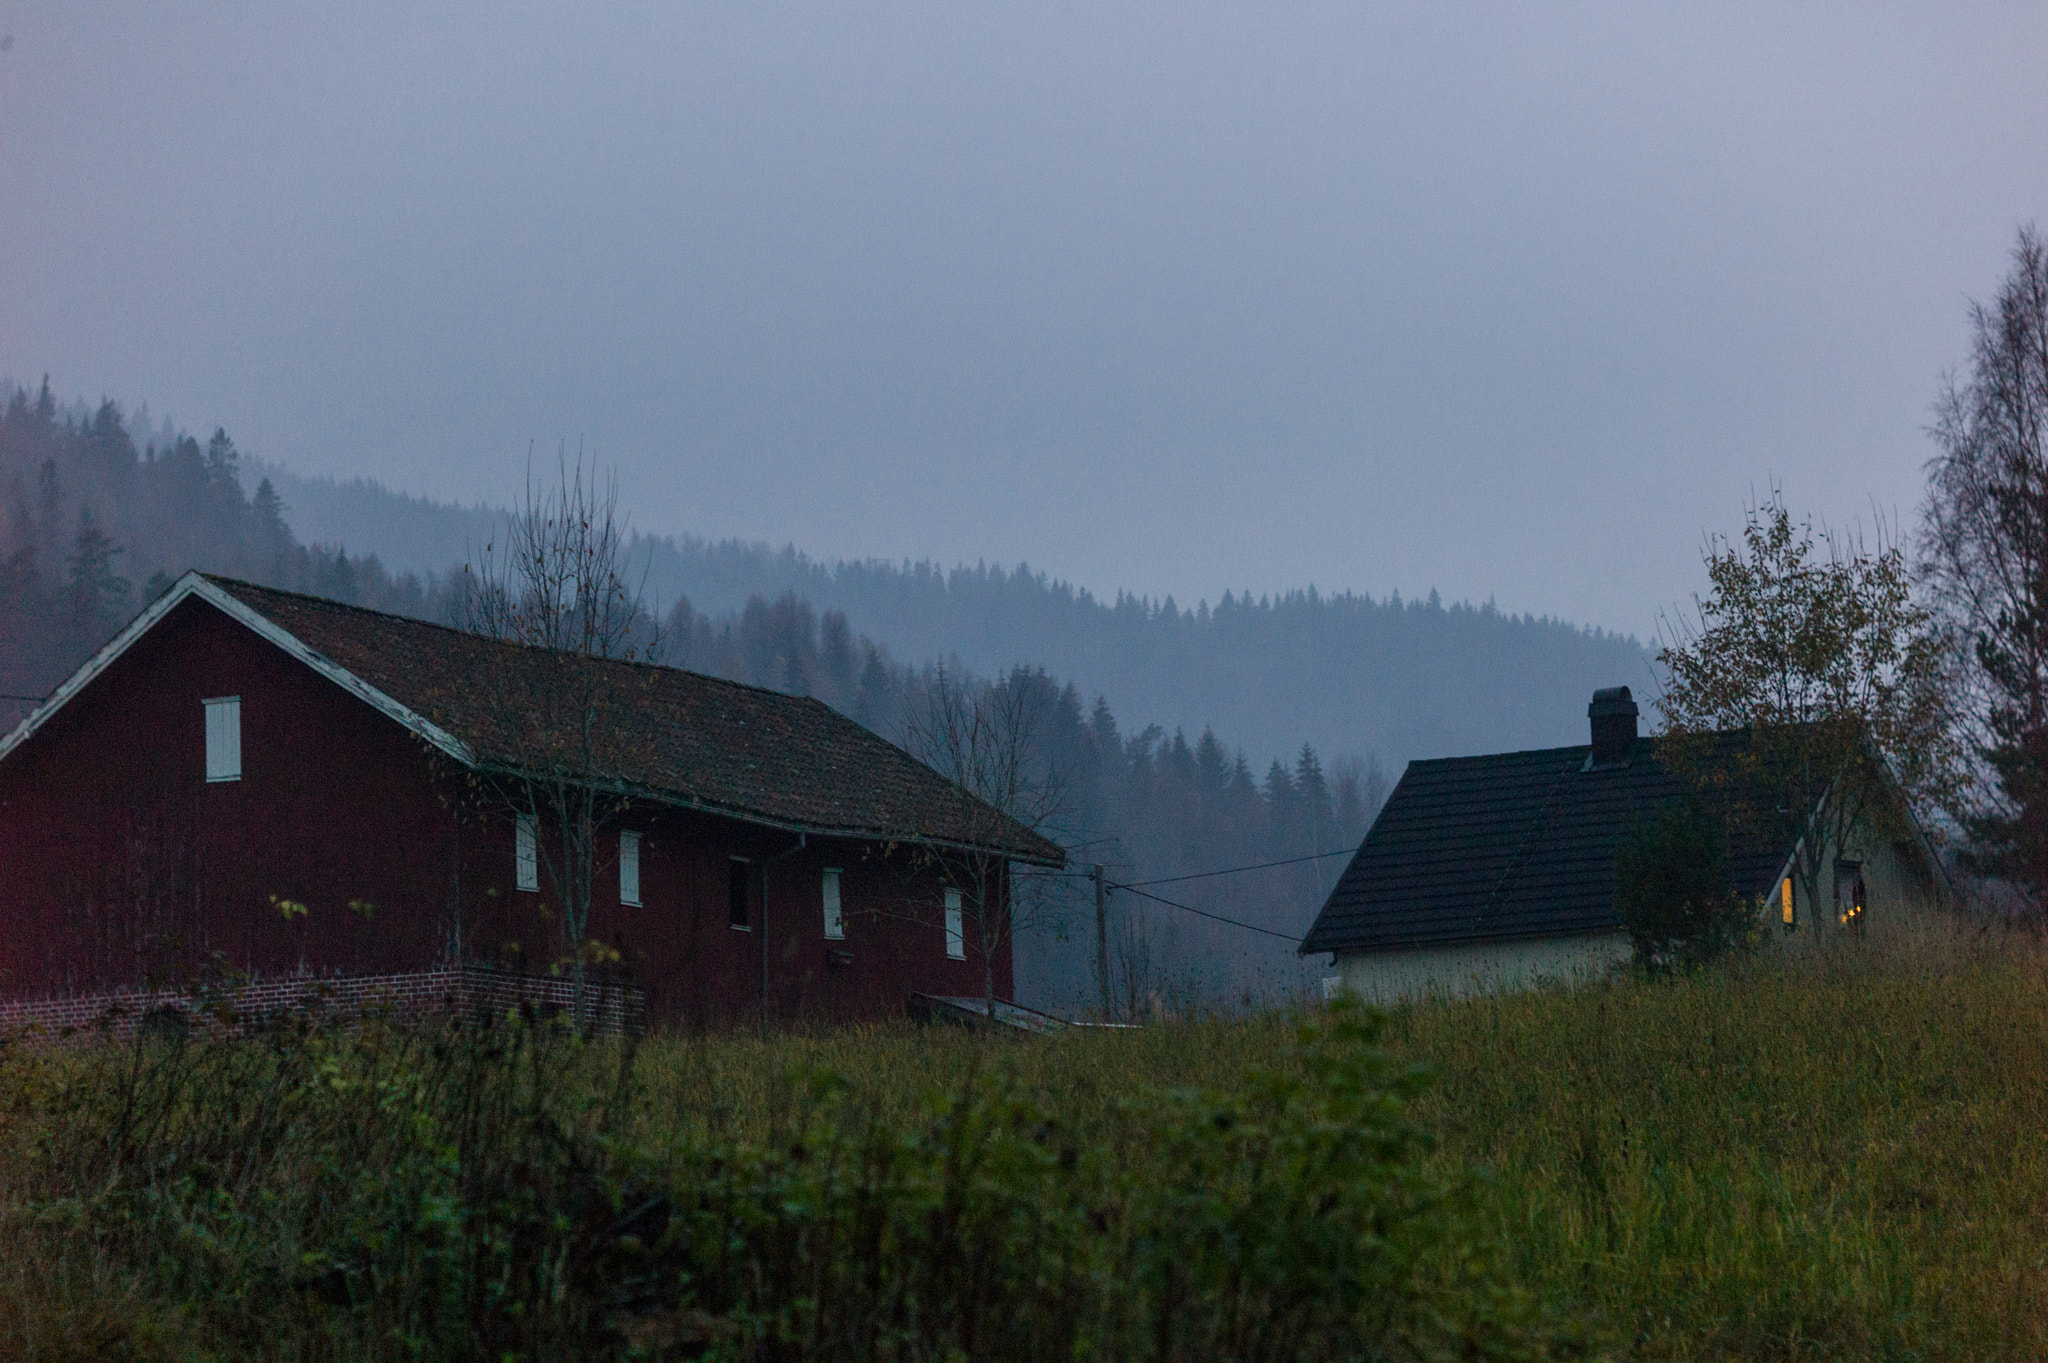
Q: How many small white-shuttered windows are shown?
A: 5